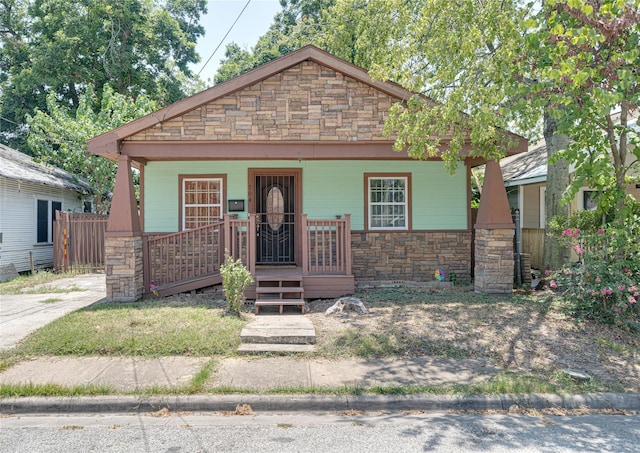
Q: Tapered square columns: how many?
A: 2